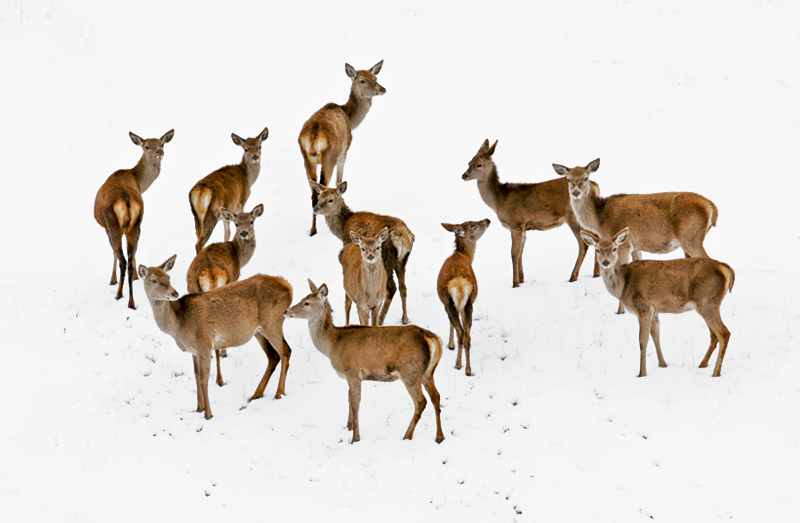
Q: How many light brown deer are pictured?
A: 12